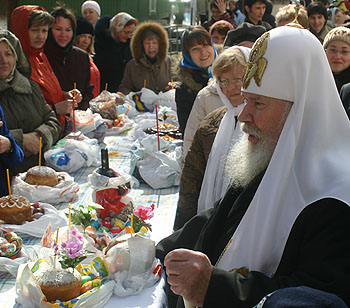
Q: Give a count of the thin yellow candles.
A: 9